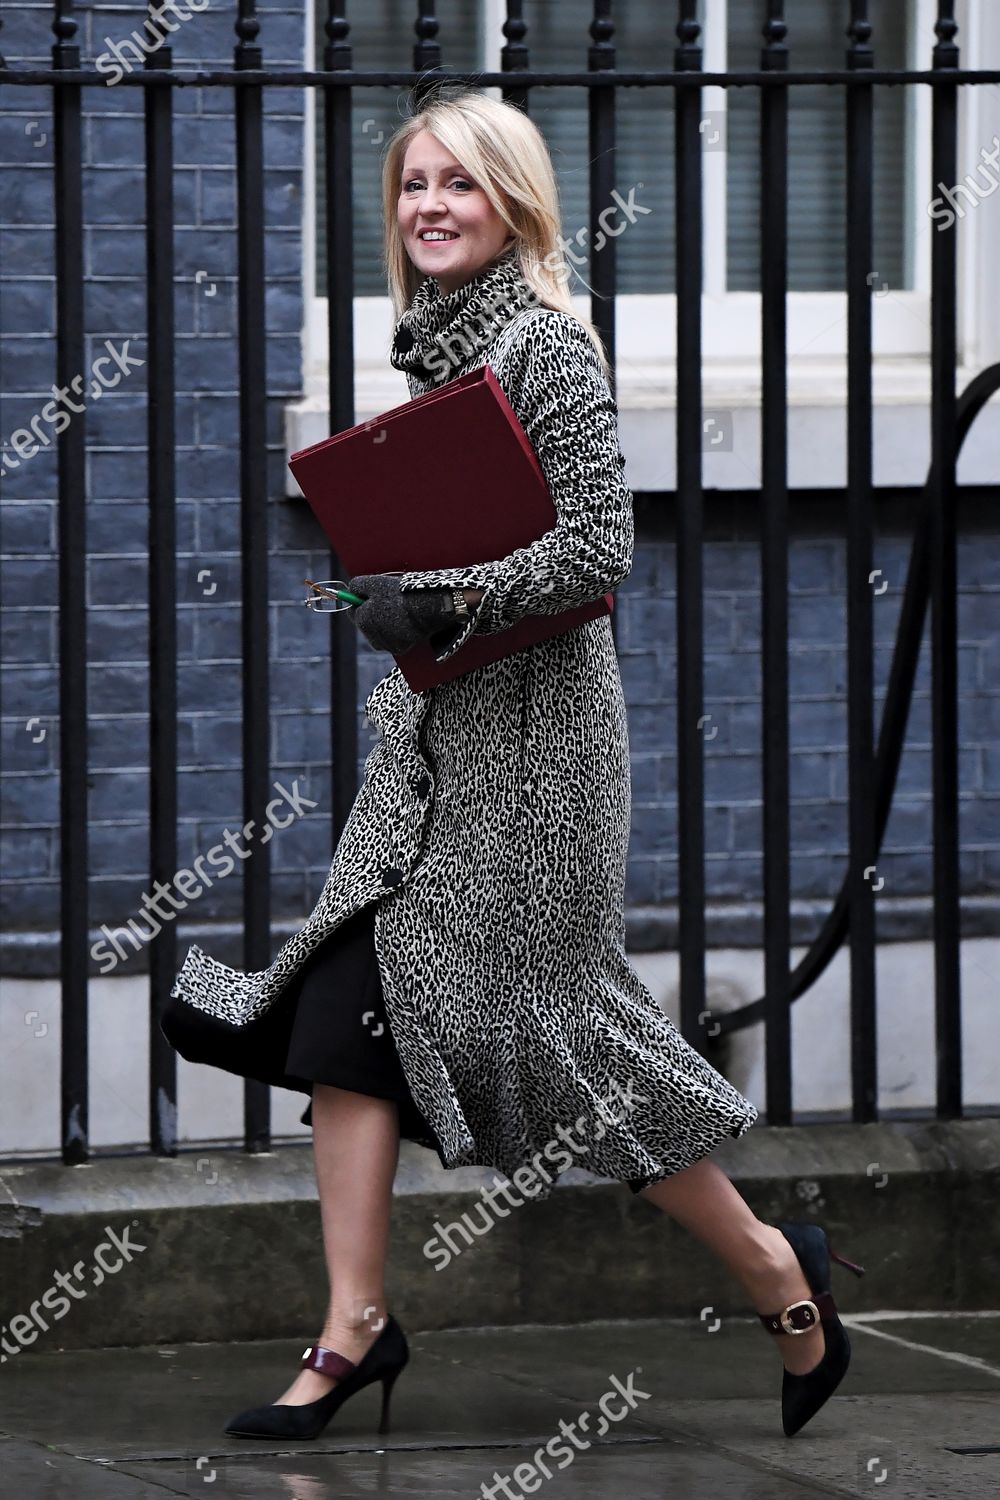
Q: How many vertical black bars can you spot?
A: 11